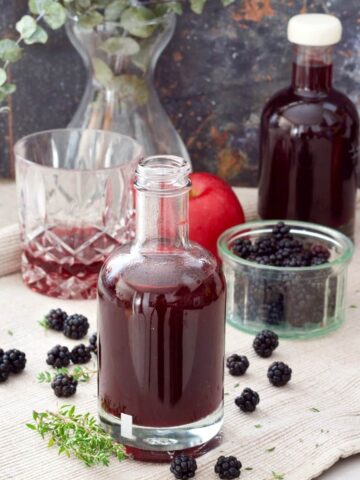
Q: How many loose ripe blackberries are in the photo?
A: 14